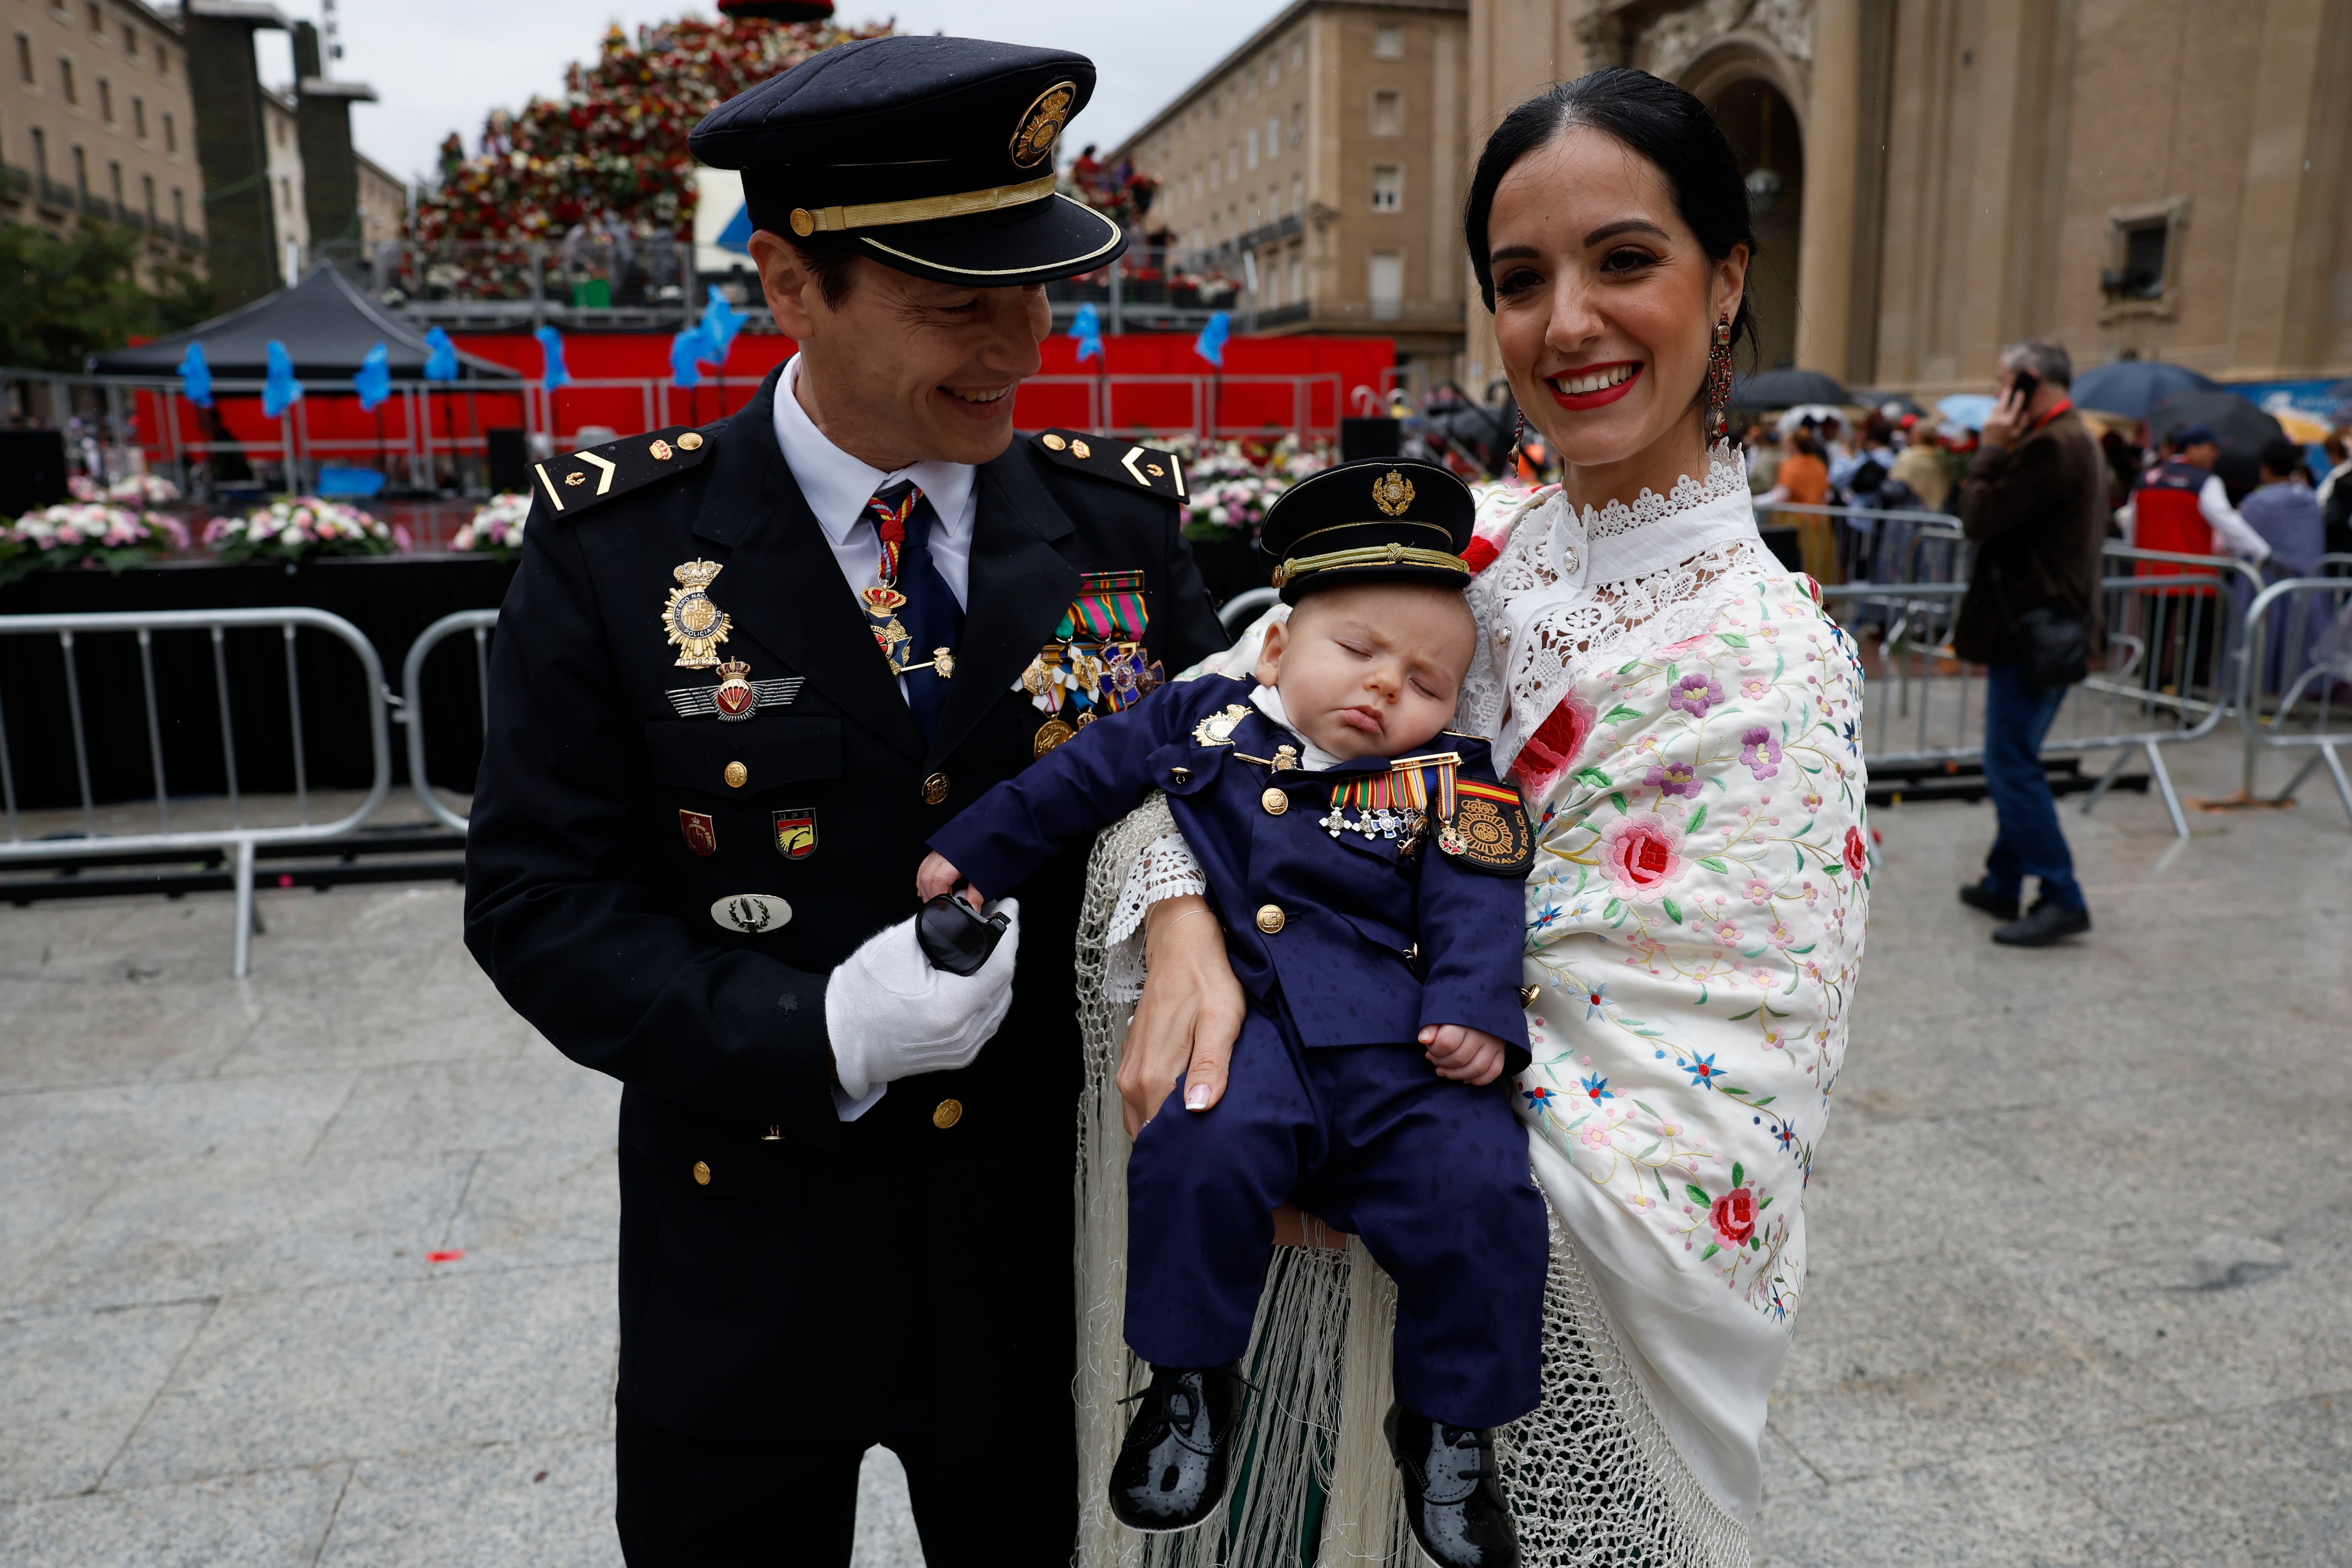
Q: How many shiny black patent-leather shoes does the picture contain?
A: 2